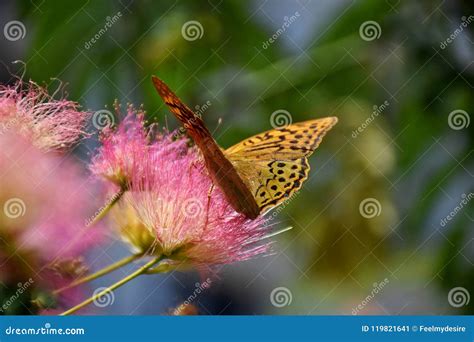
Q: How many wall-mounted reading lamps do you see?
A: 0